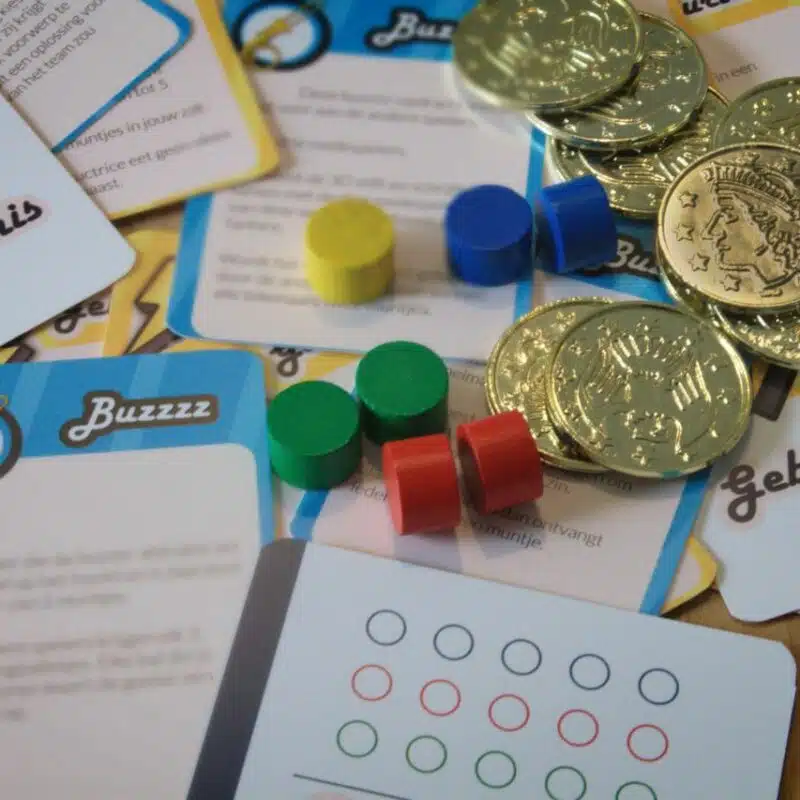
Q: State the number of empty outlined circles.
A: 15